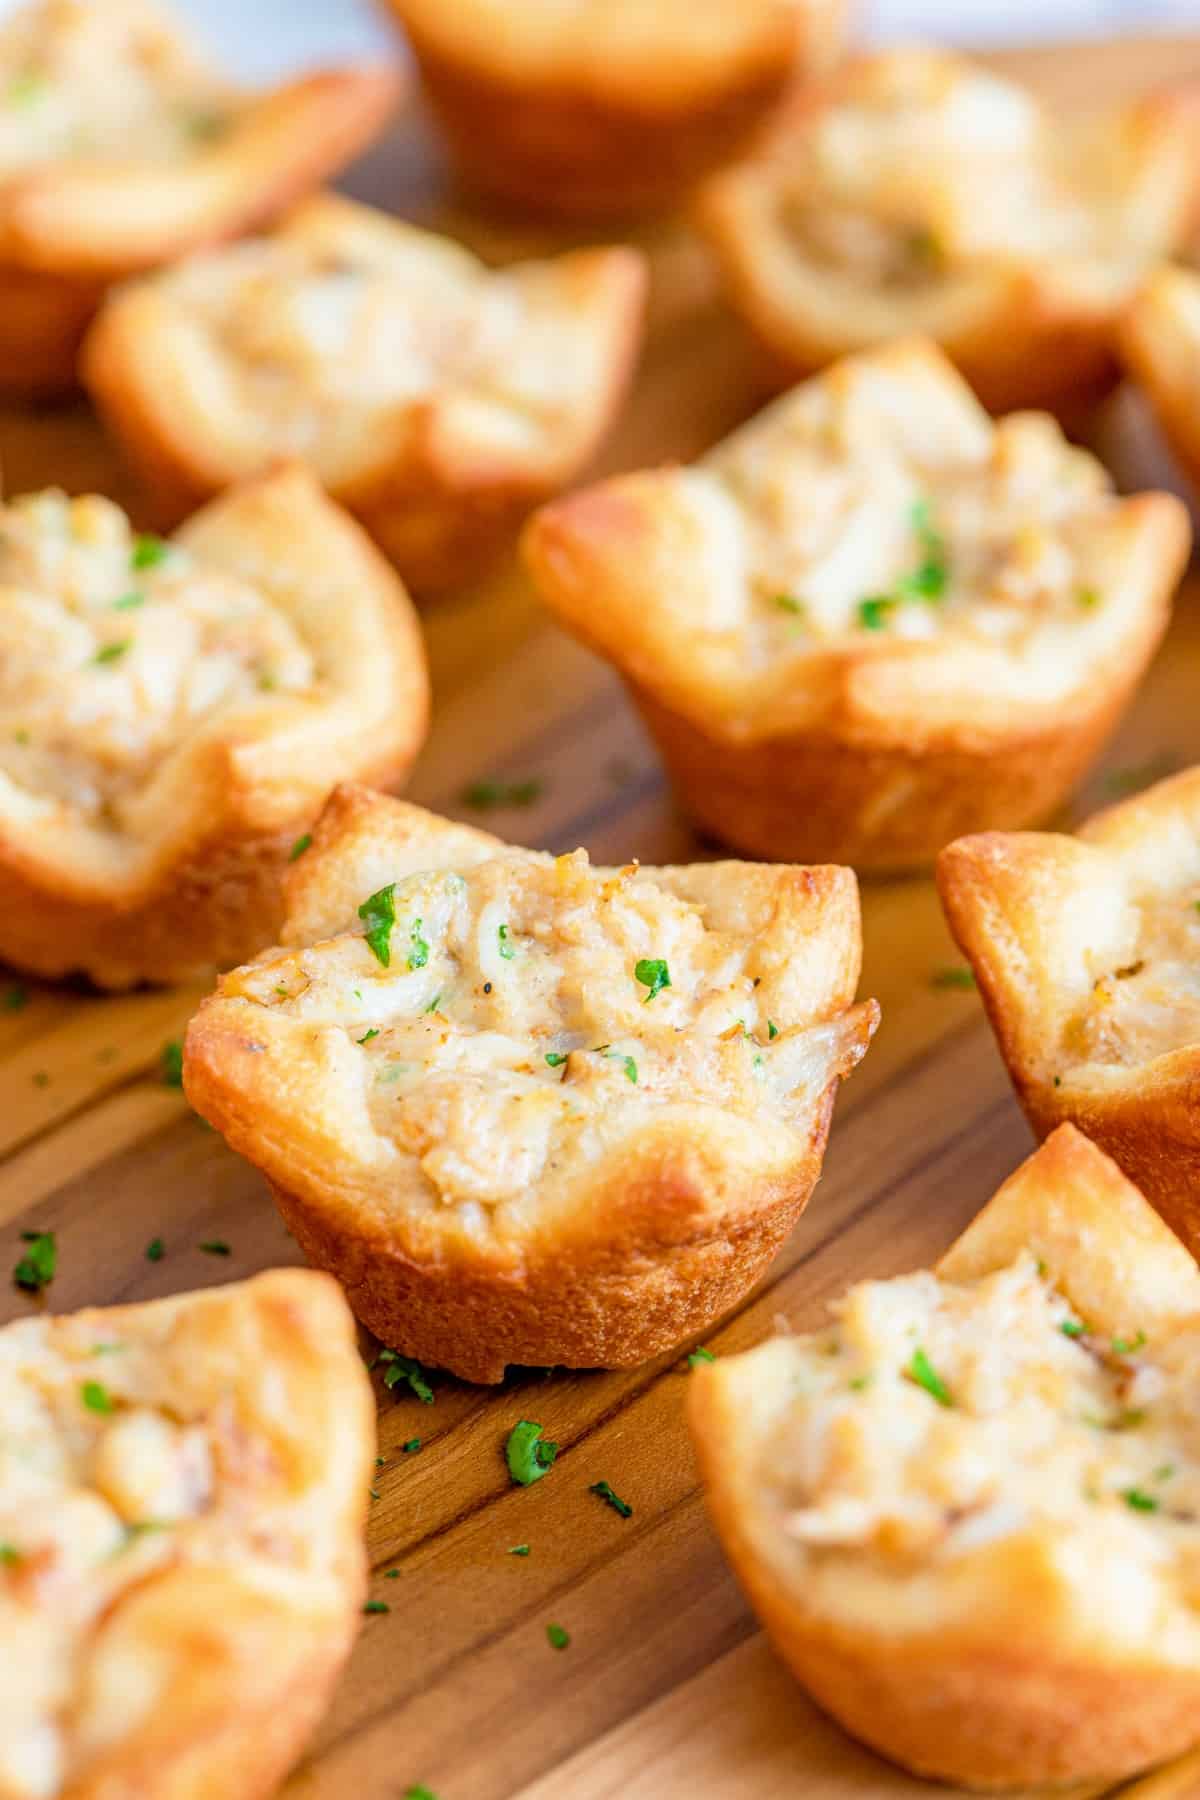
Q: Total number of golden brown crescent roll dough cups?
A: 11